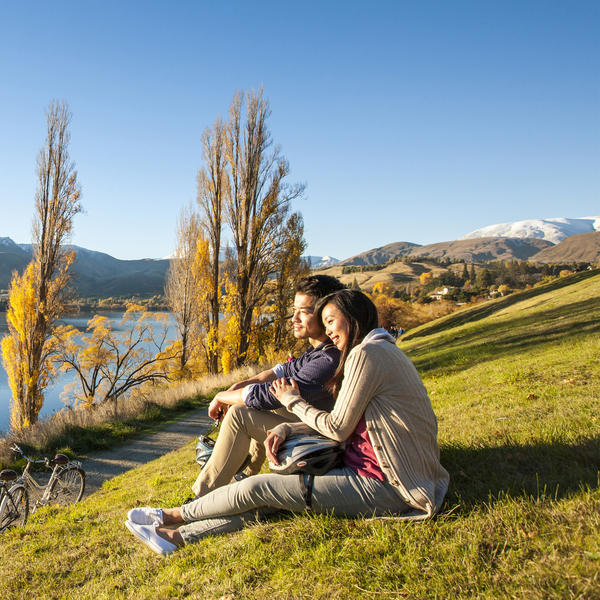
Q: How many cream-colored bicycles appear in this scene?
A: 1